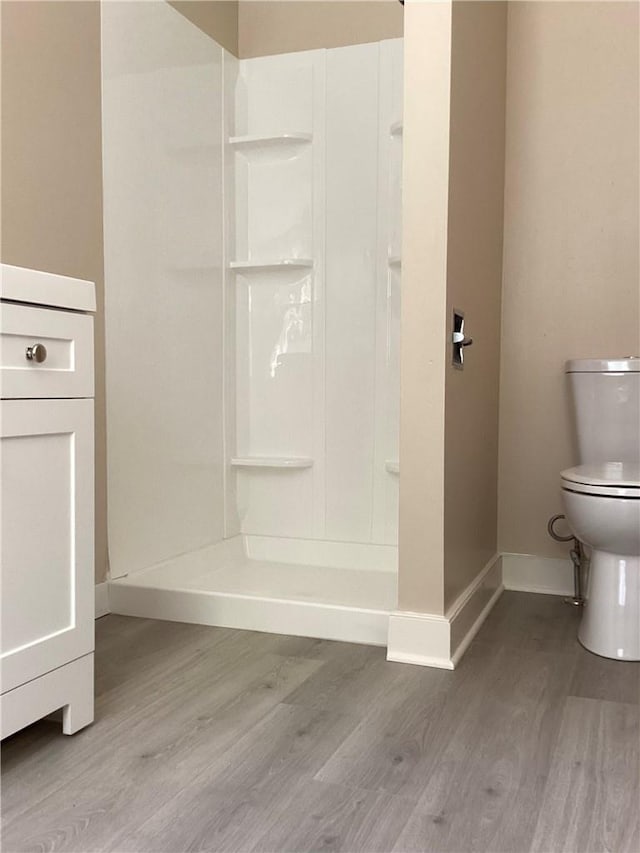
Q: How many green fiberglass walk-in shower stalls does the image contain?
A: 0